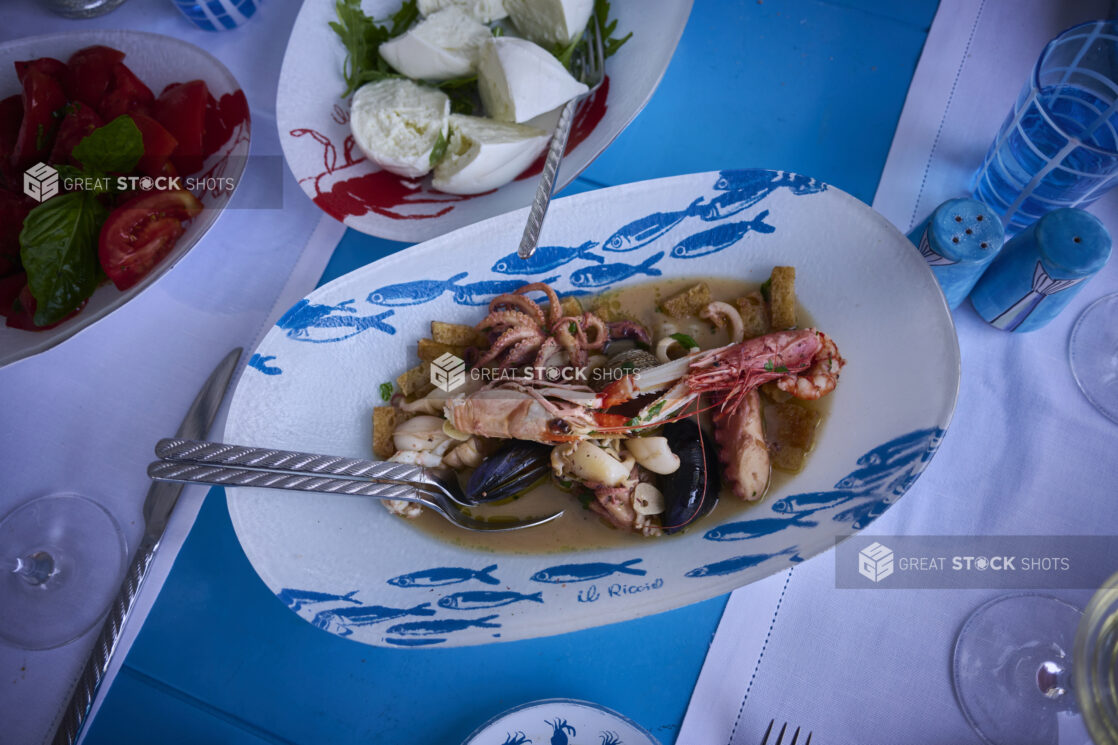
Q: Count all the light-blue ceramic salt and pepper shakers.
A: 2